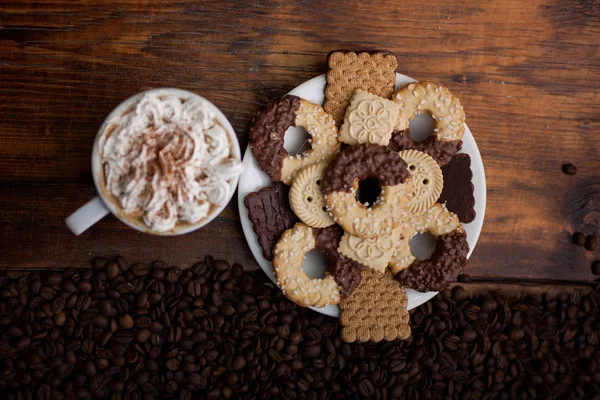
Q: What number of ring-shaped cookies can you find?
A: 5